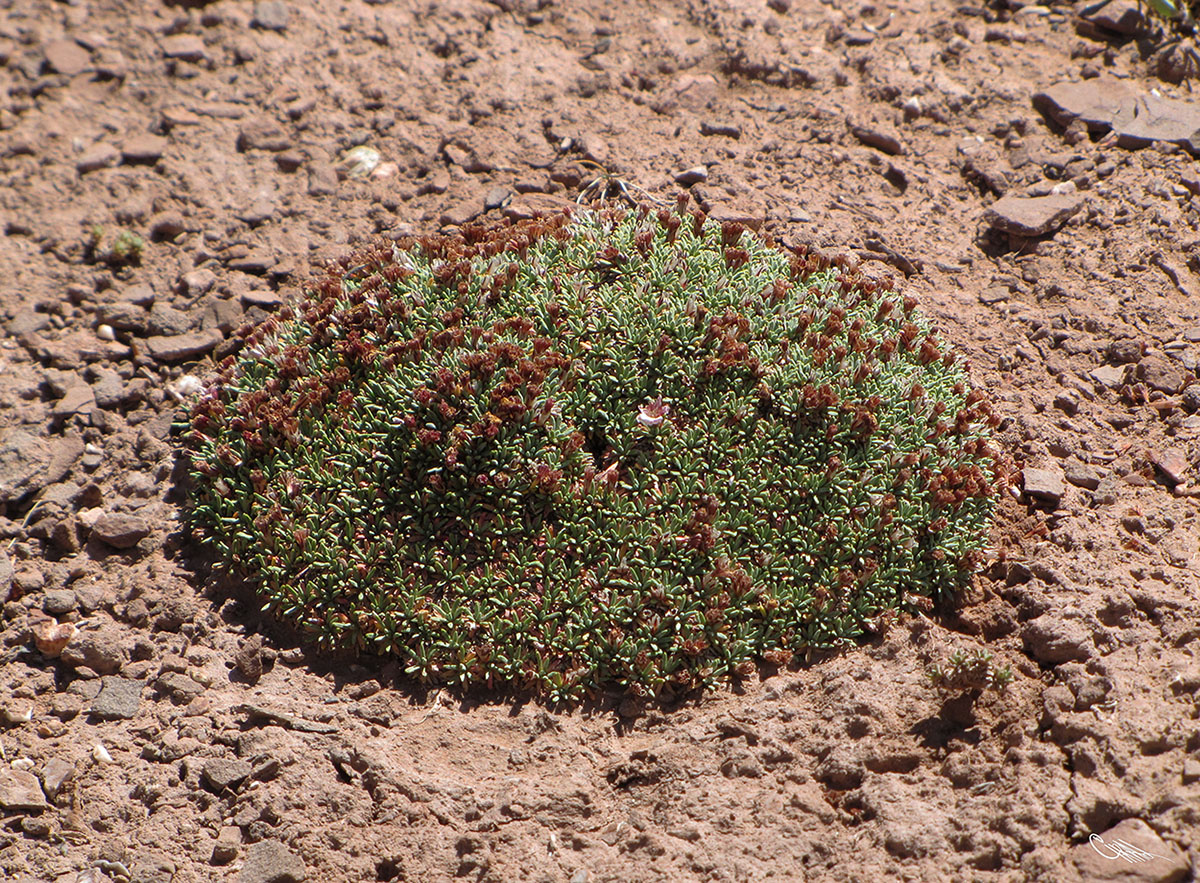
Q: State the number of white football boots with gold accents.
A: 0